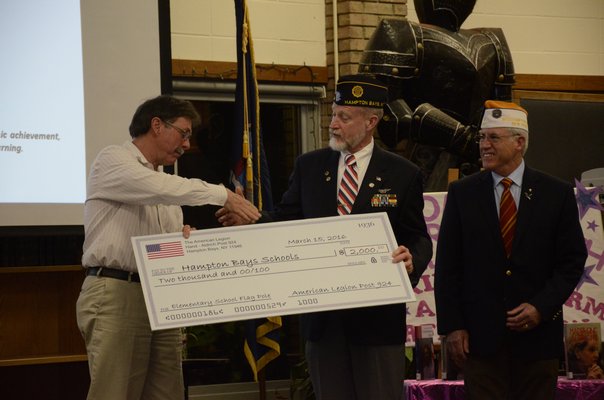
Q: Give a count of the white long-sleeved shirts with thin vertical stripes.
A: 1